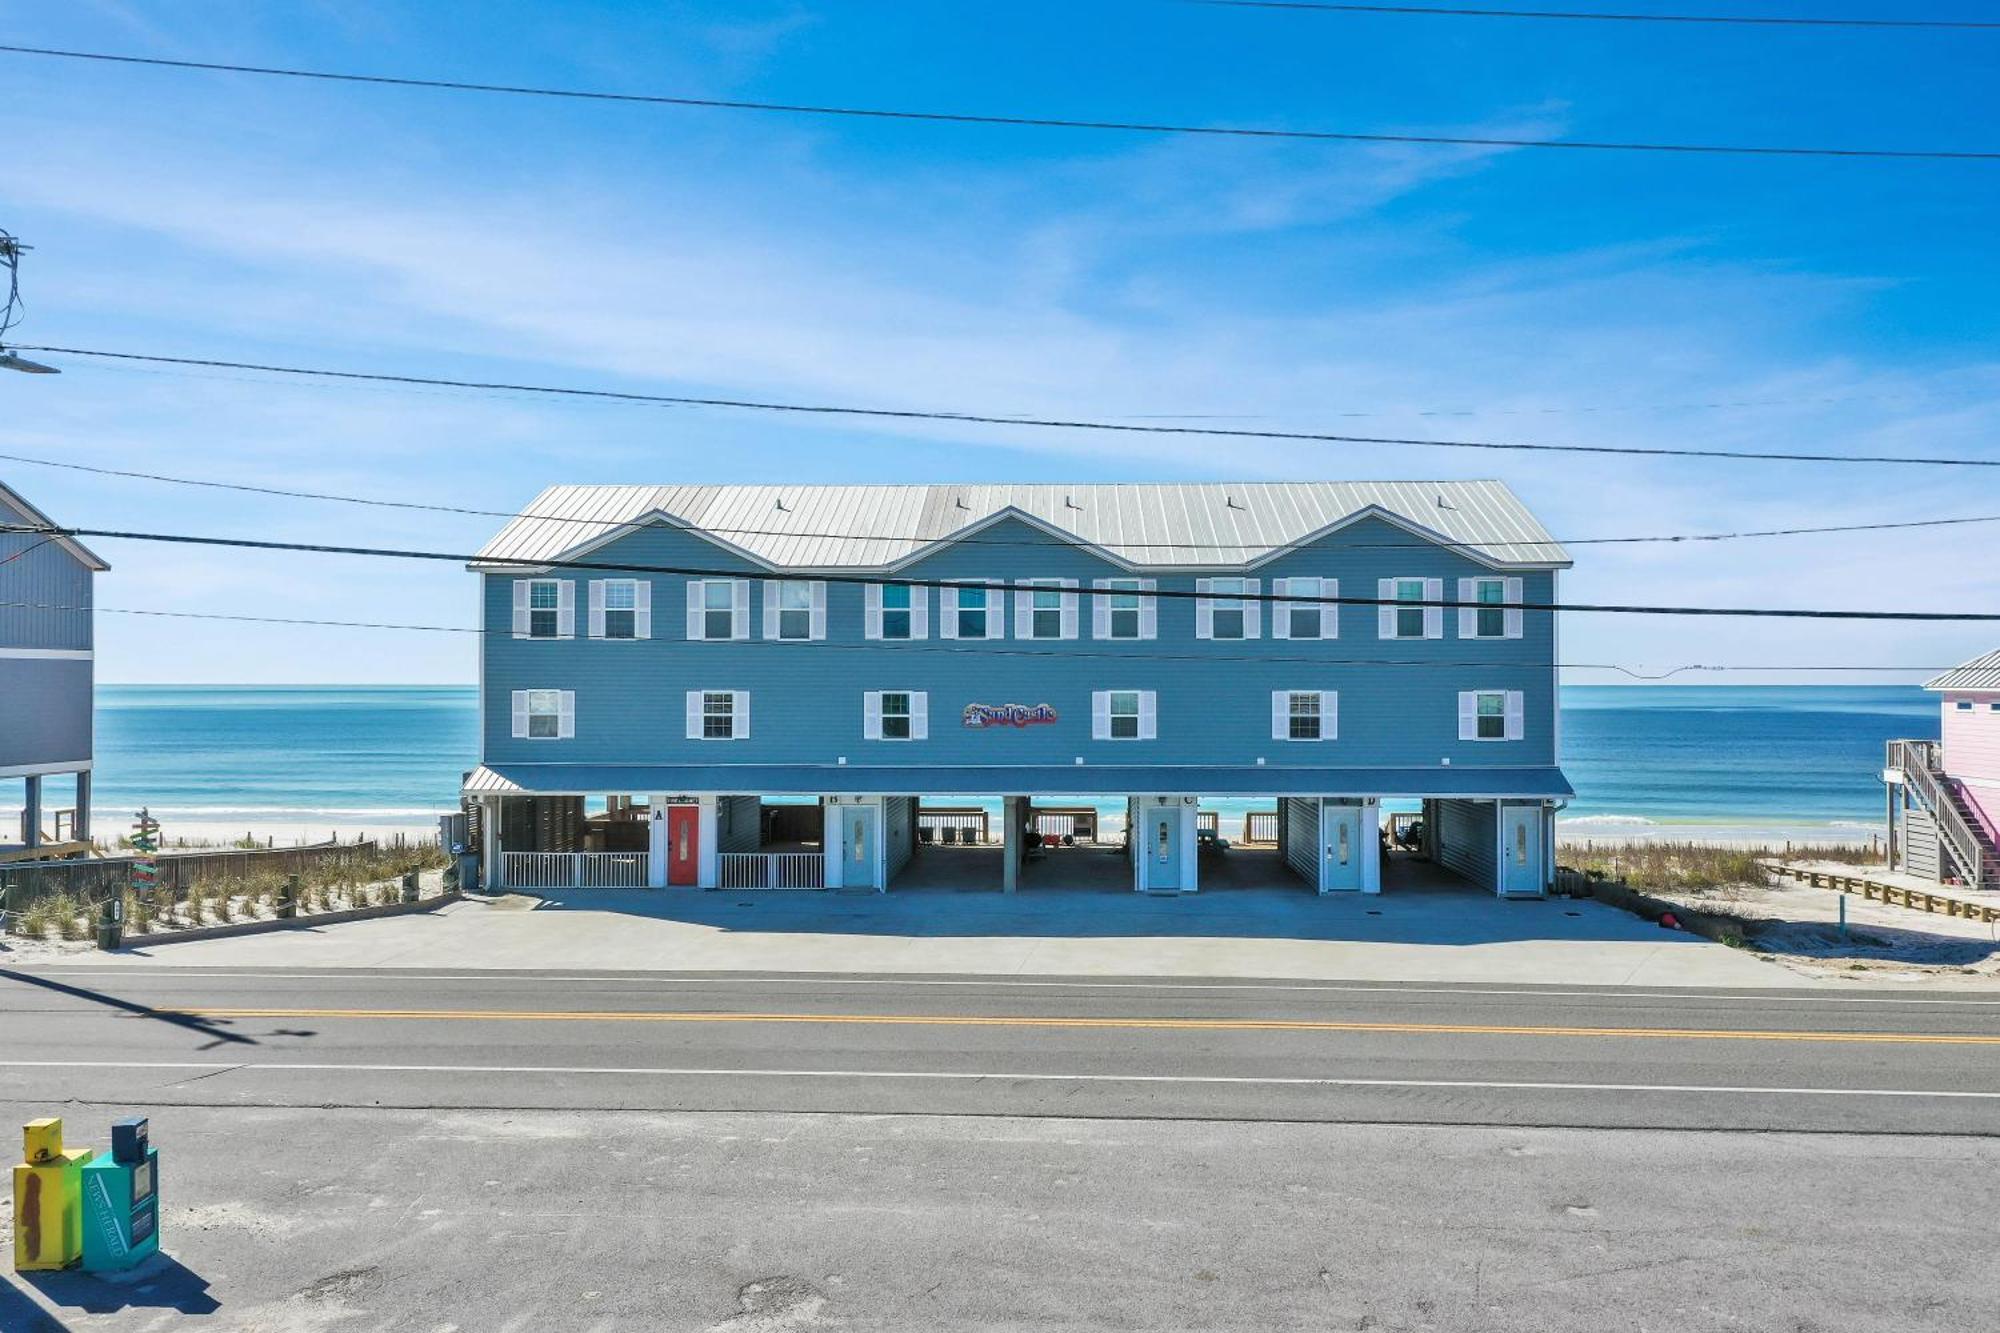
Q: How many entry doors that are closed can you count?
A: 5